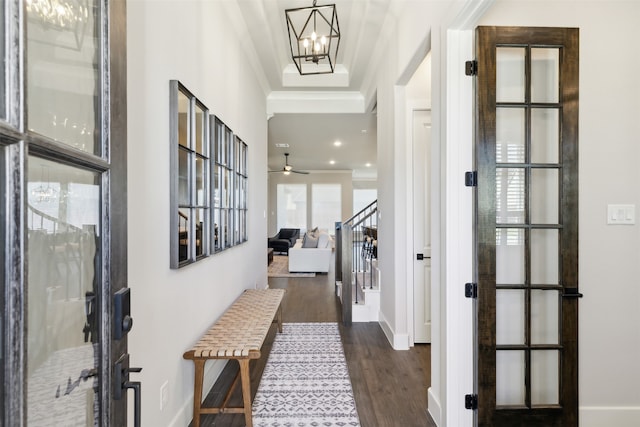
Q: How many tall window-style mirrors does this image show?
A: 3